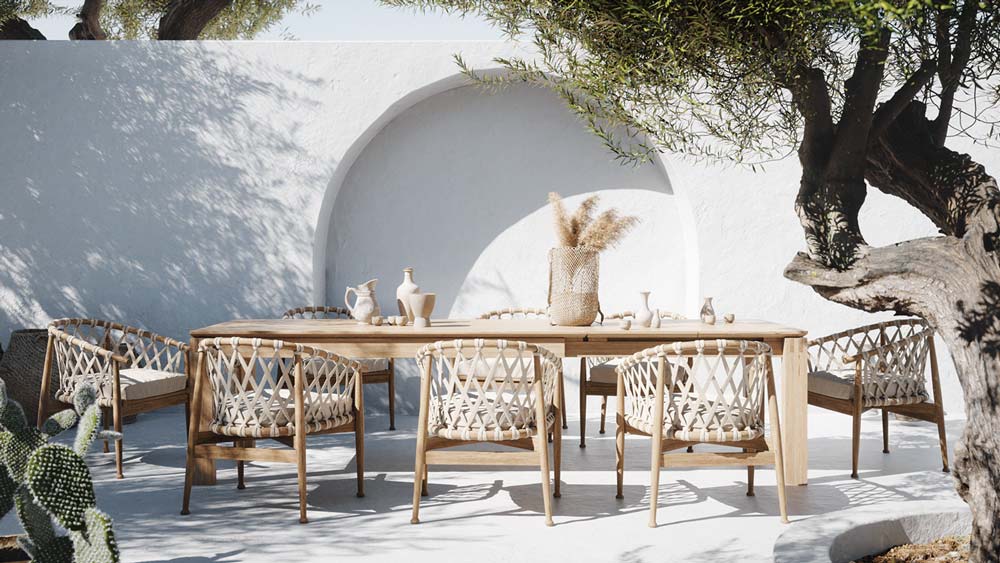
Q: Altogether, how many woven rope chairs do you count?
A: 8